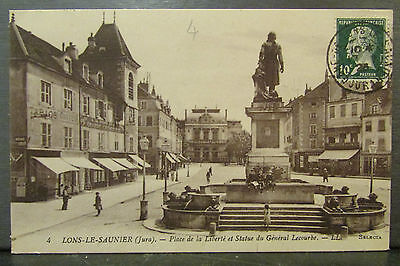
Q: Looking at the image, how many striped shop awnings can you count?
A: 0